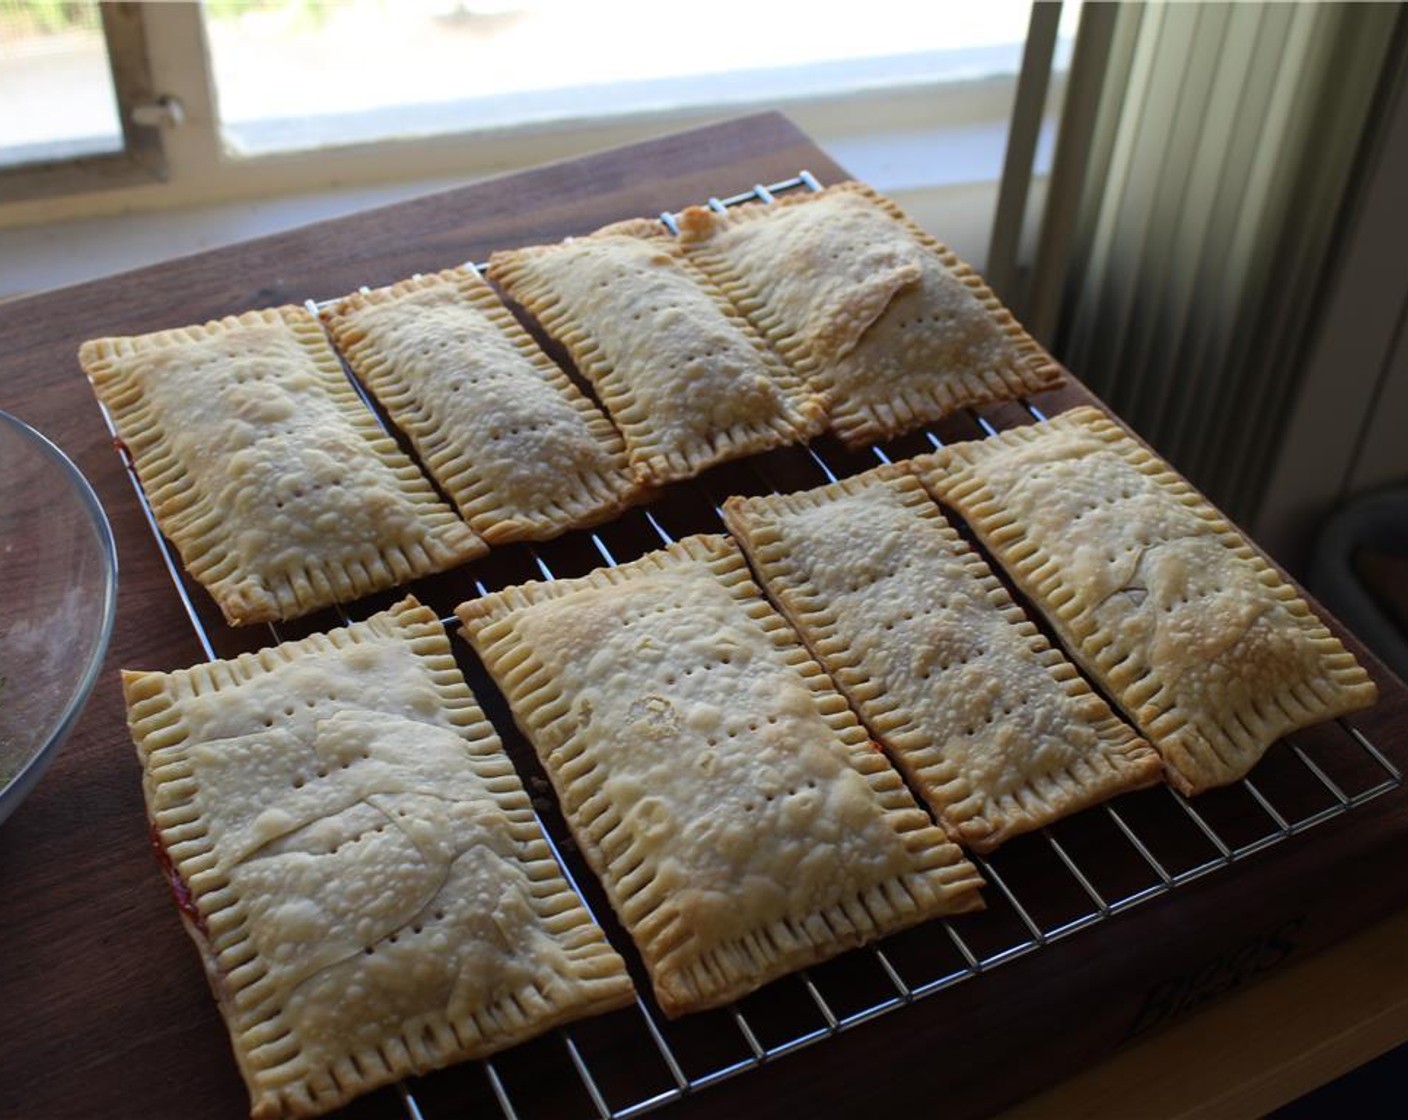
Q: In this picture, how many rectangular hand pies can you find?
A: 8